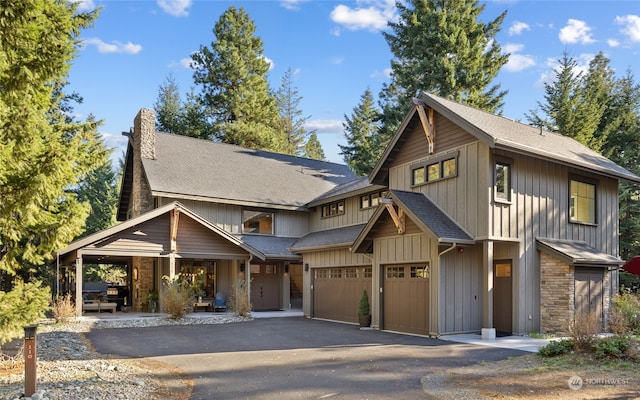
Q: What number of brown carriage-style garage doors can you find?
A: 2